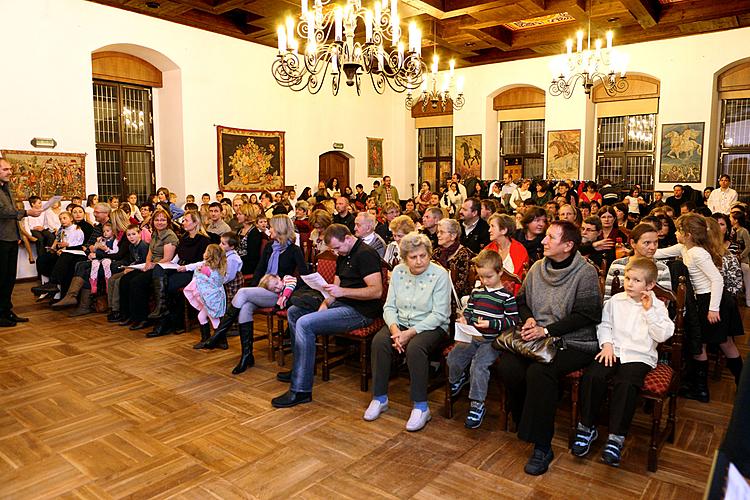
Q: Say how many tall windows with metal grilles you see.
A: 5